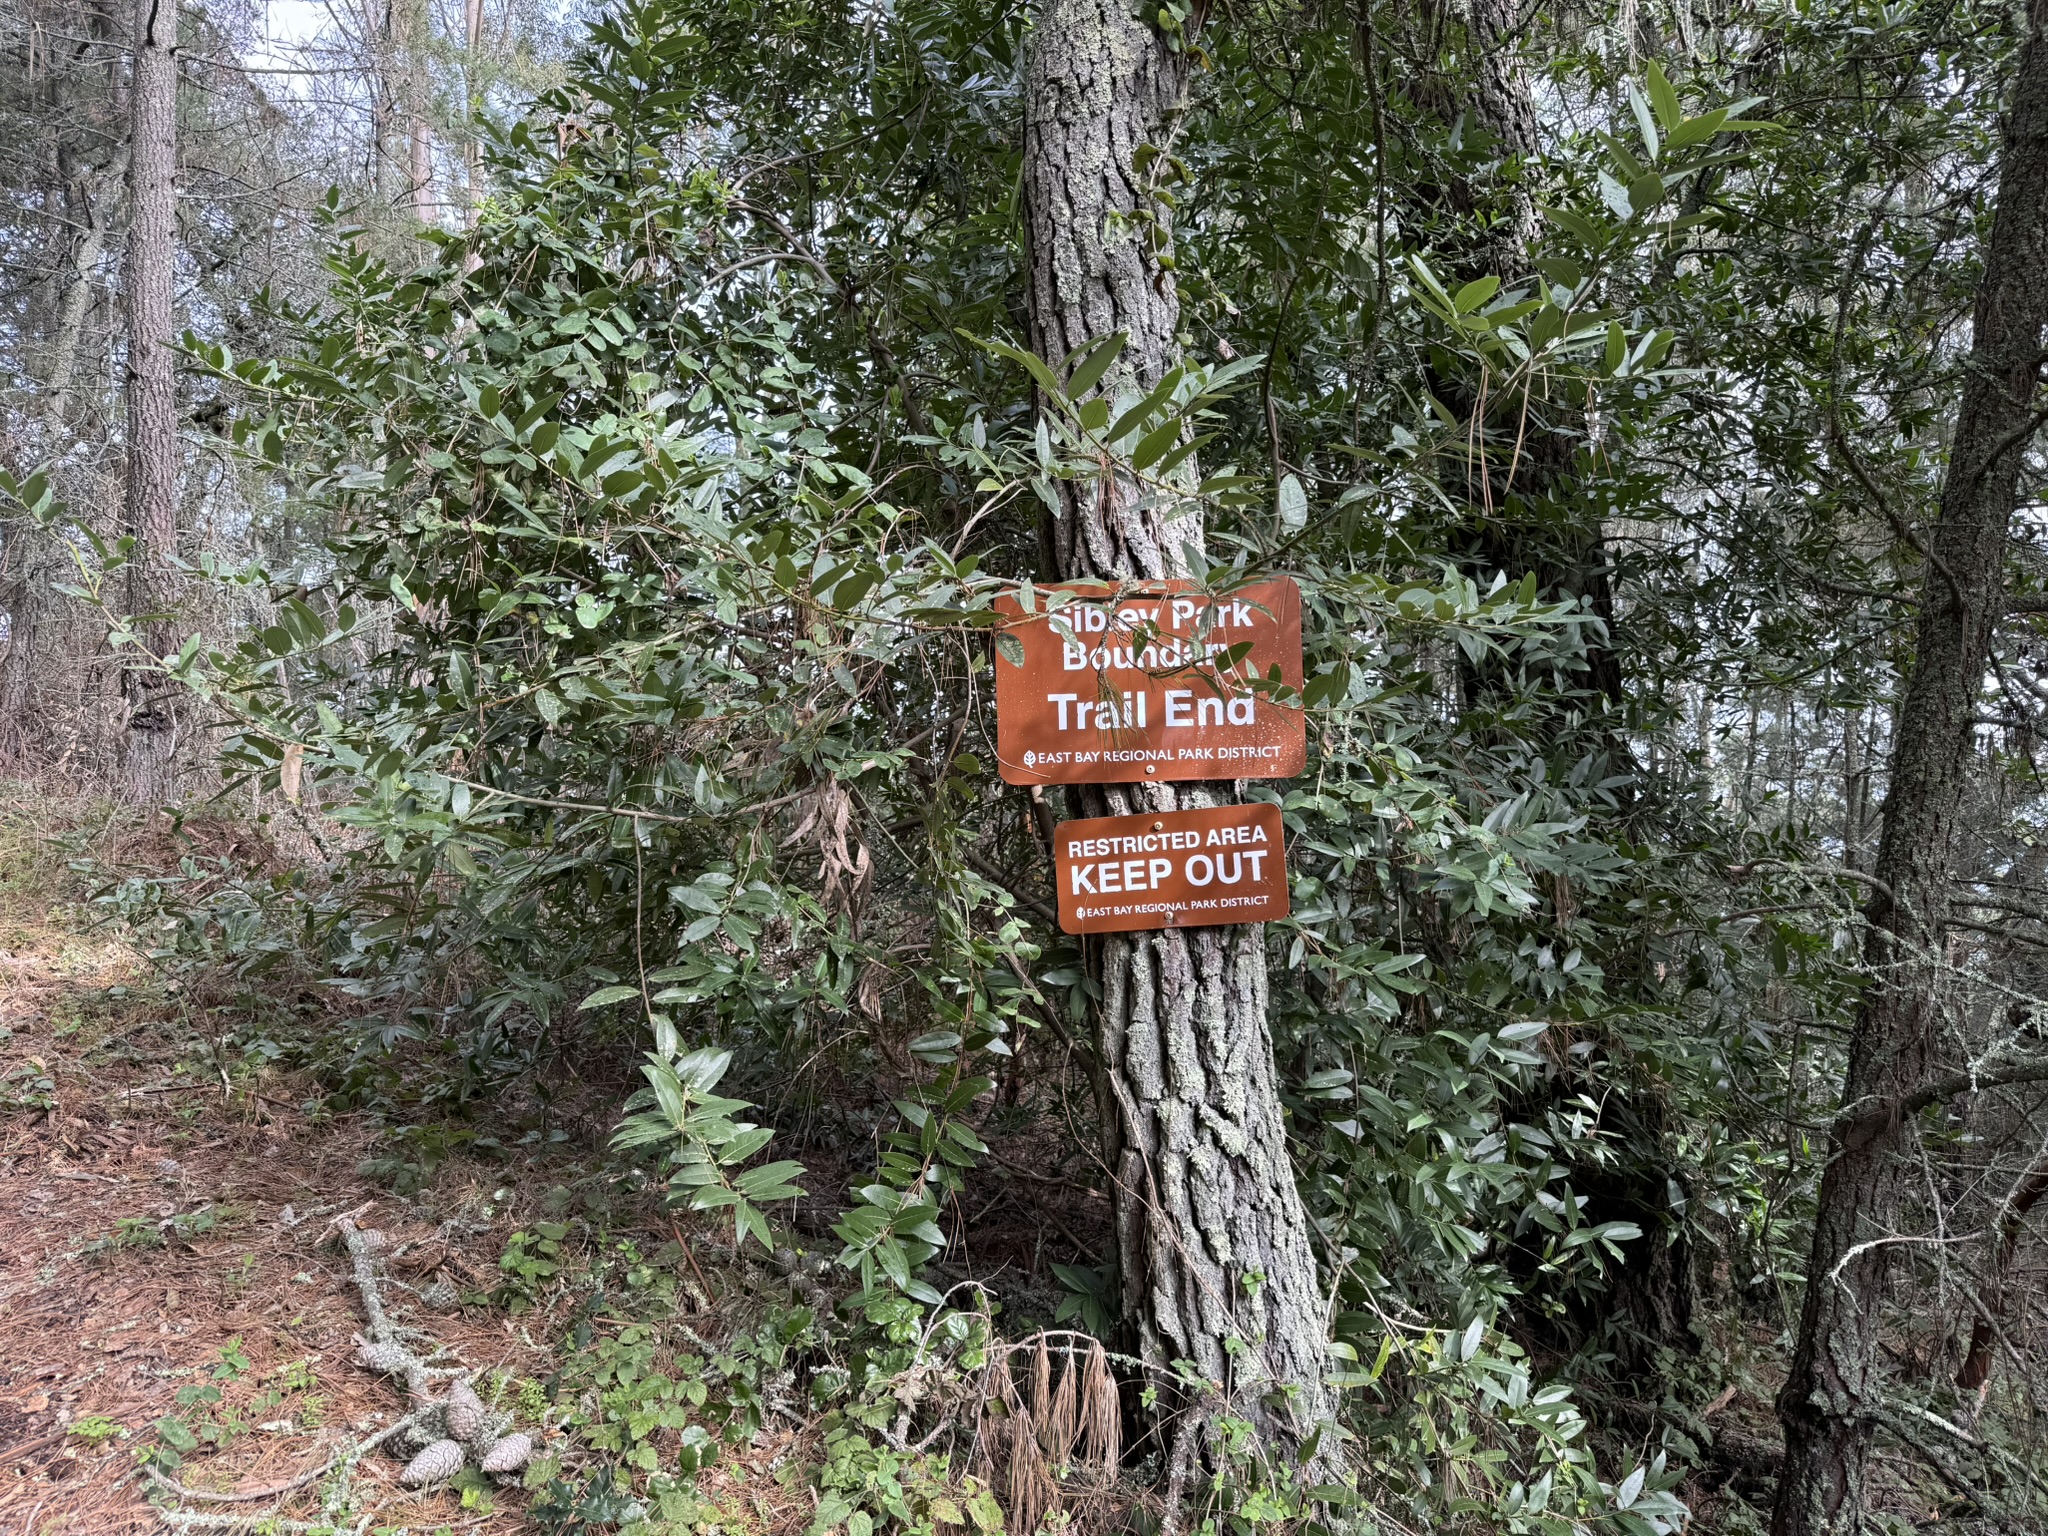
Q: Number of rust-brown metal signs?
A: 2